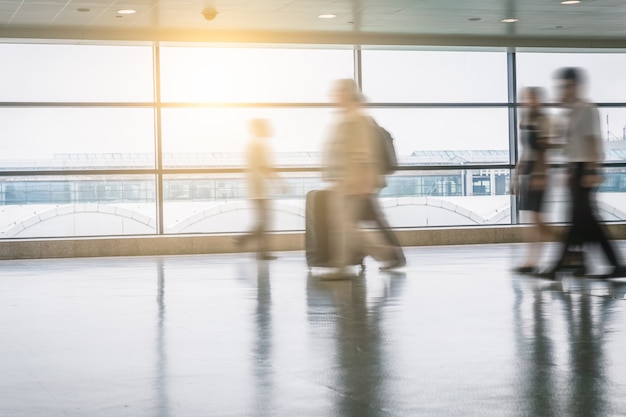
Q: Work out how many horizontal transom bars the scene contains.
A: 2